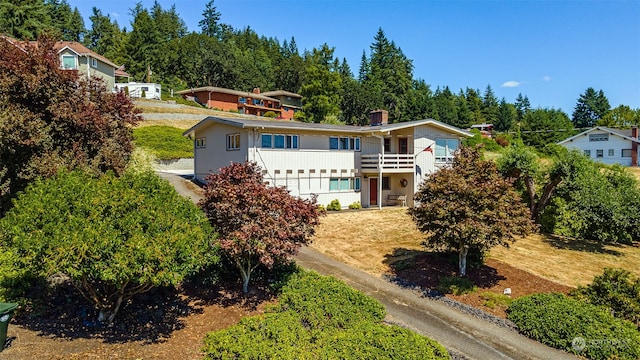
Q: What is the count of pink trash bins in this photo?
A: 0